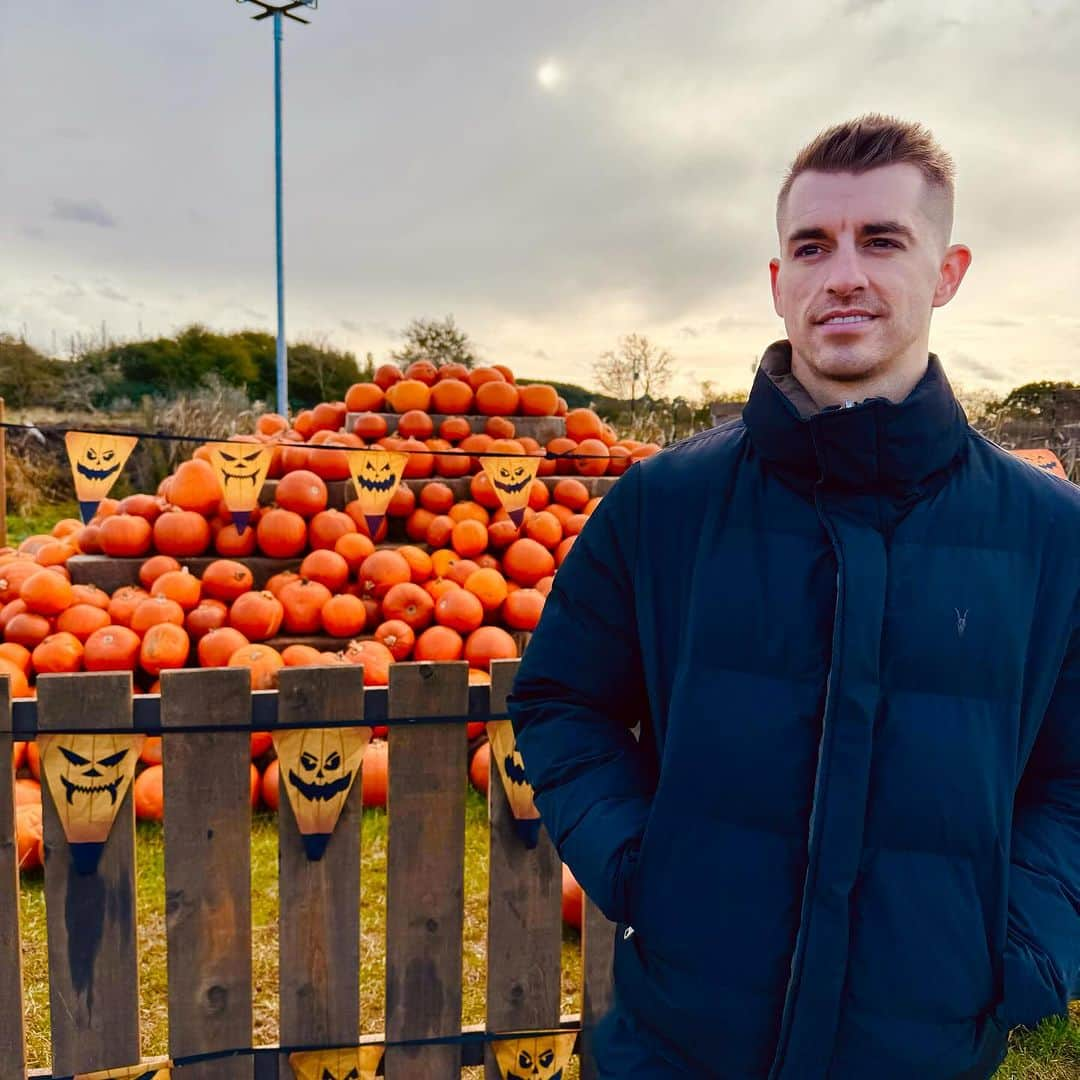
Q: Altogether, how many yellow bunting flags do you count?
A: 10